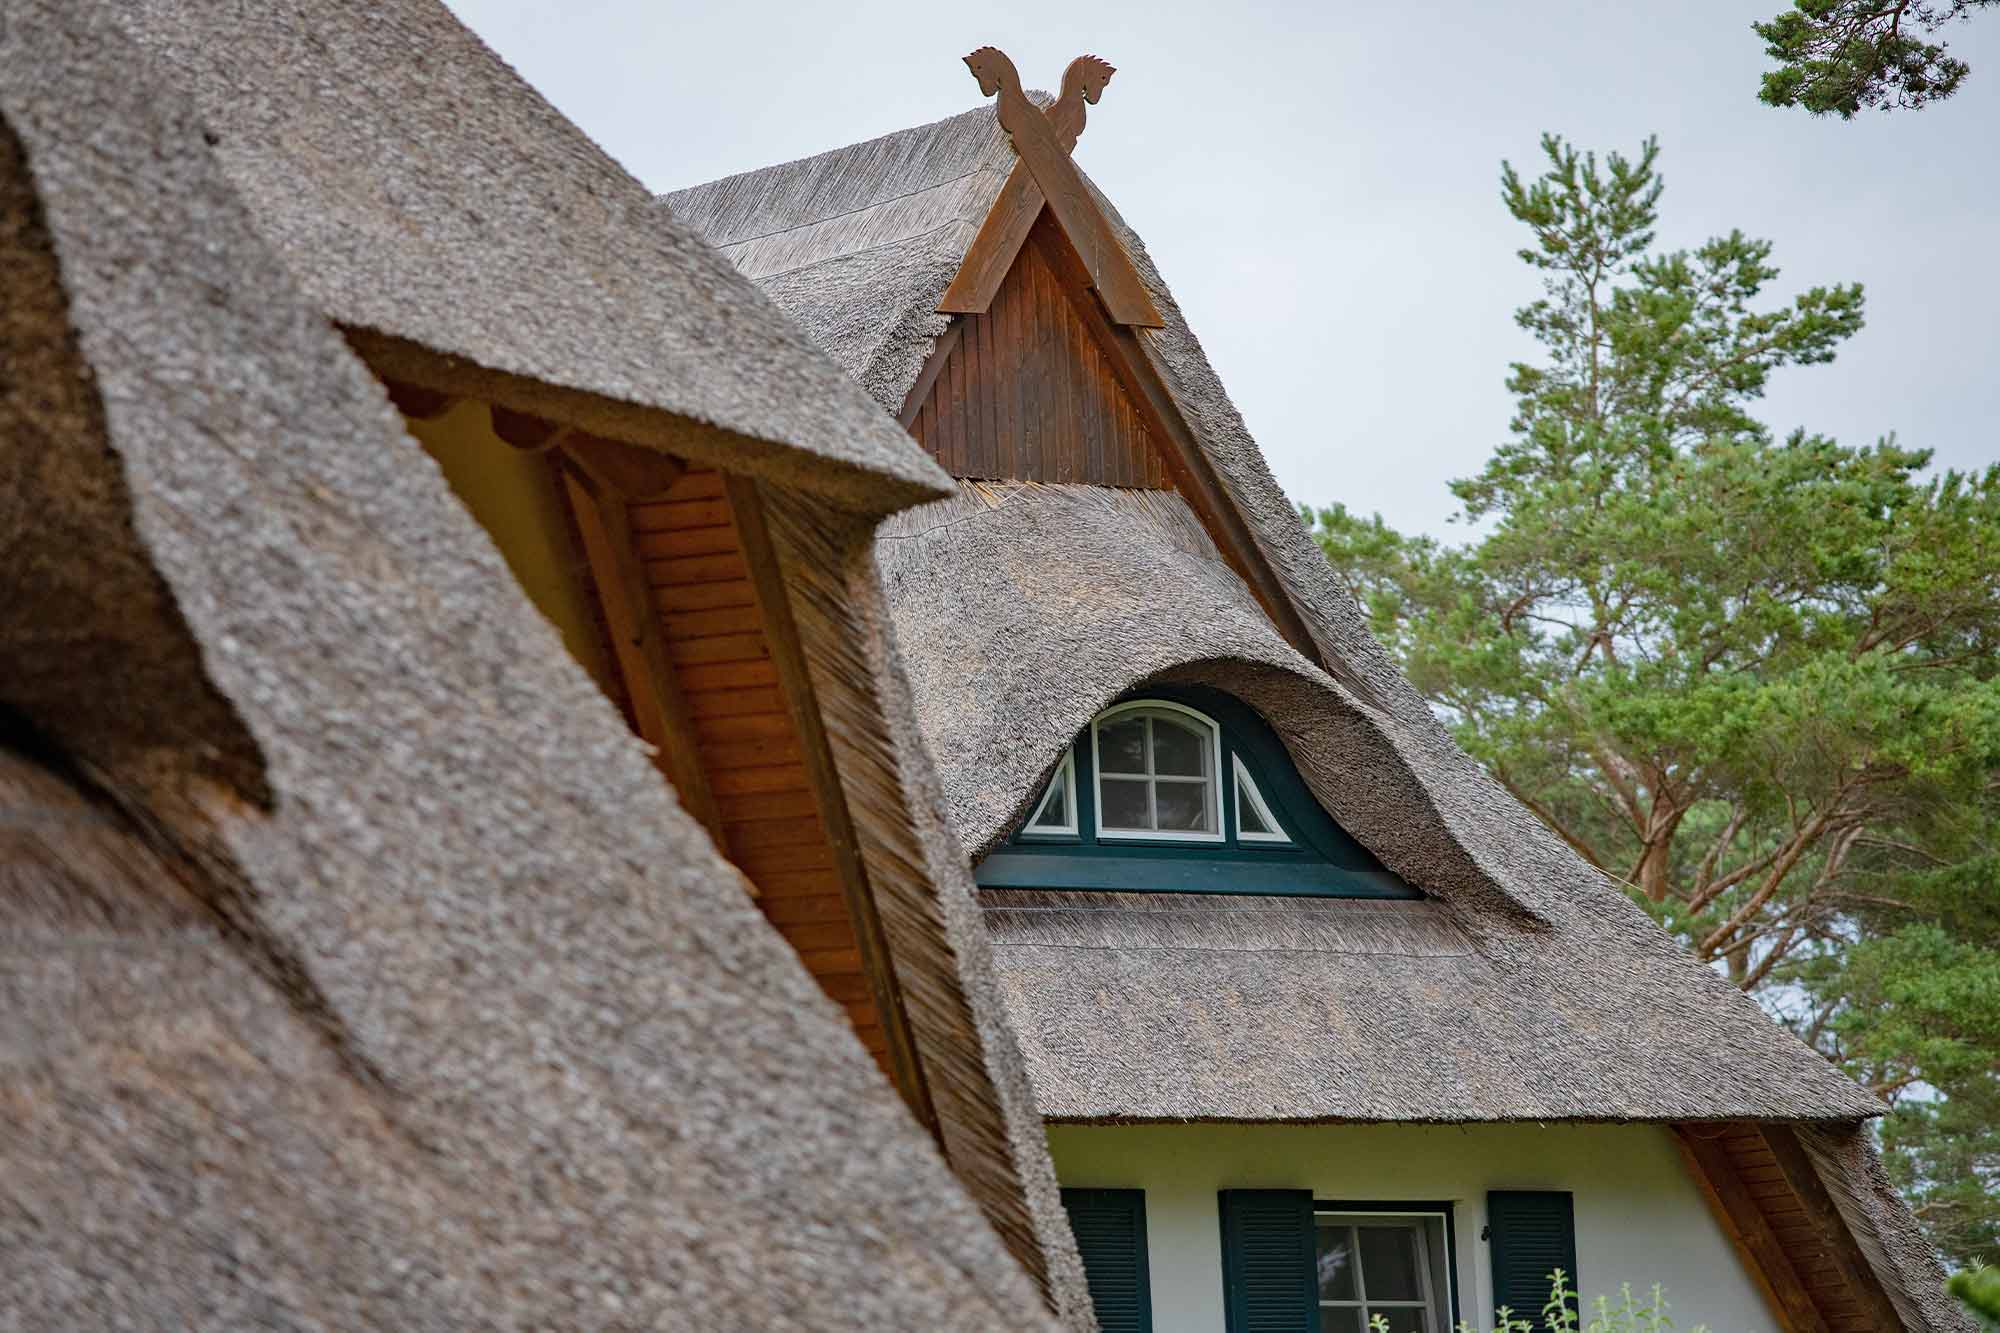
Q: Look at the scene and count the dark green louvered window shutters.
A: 3